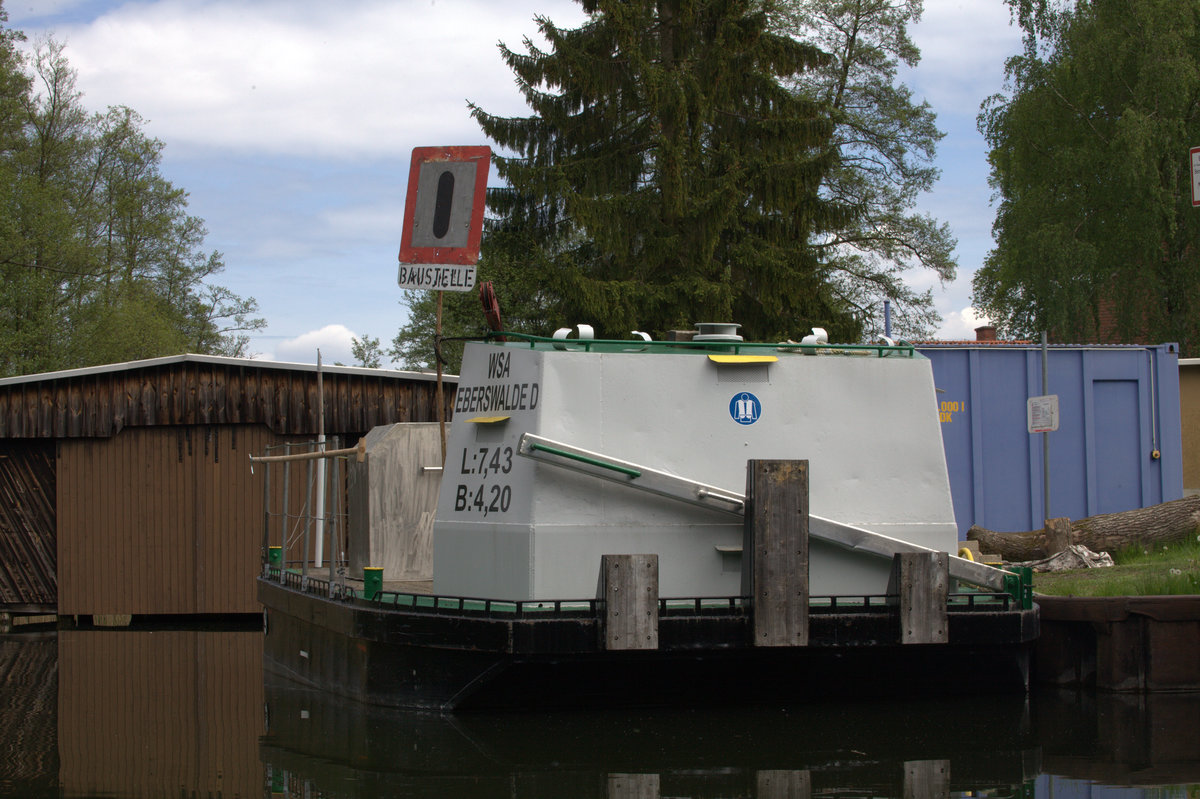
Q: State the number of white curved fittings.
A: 6